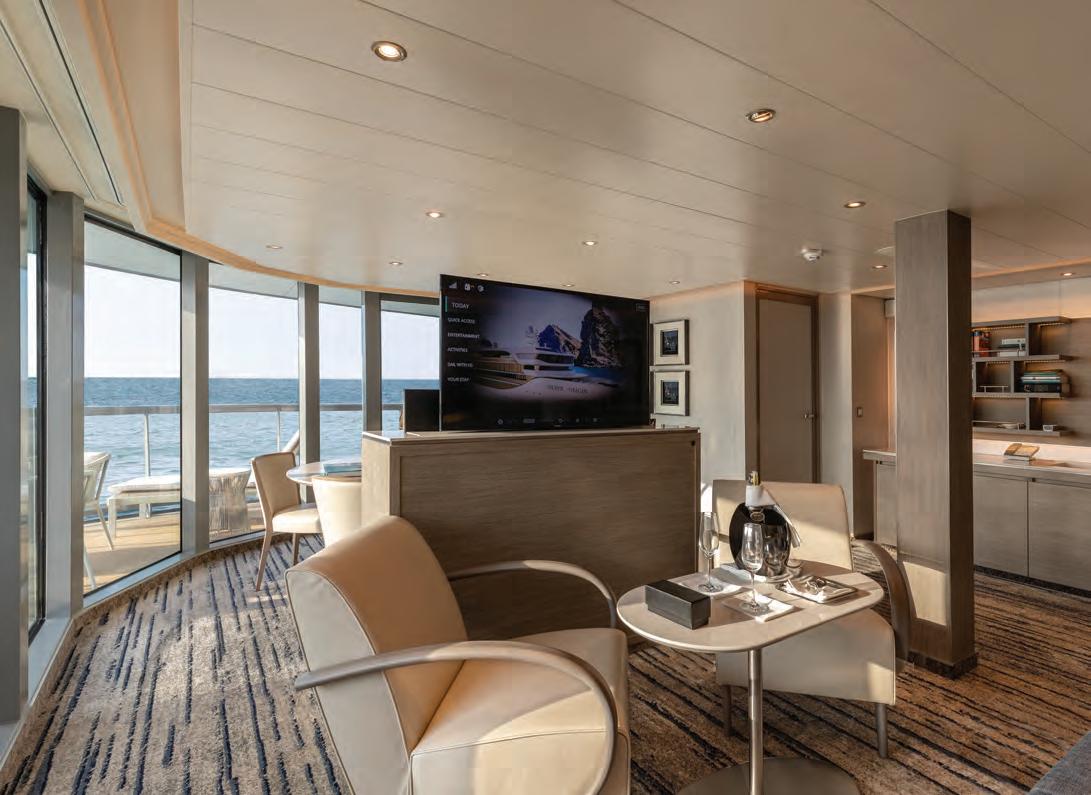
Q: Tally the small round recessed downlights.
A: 12